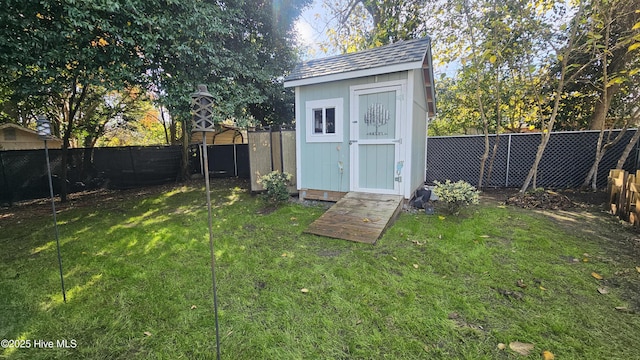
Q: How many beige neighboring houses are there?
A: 1